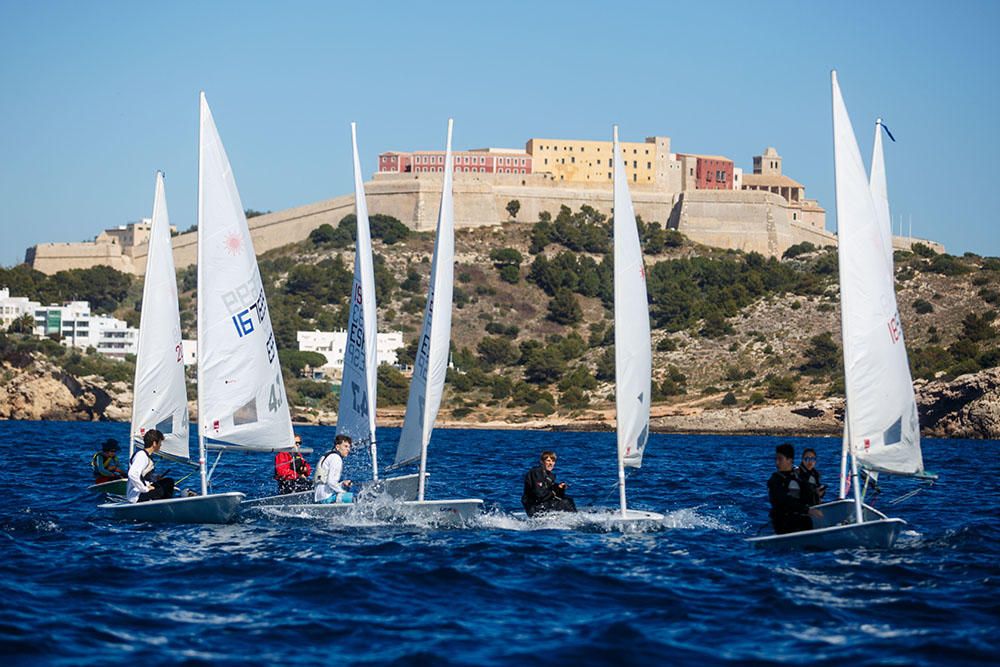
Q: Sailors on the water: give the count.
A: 7